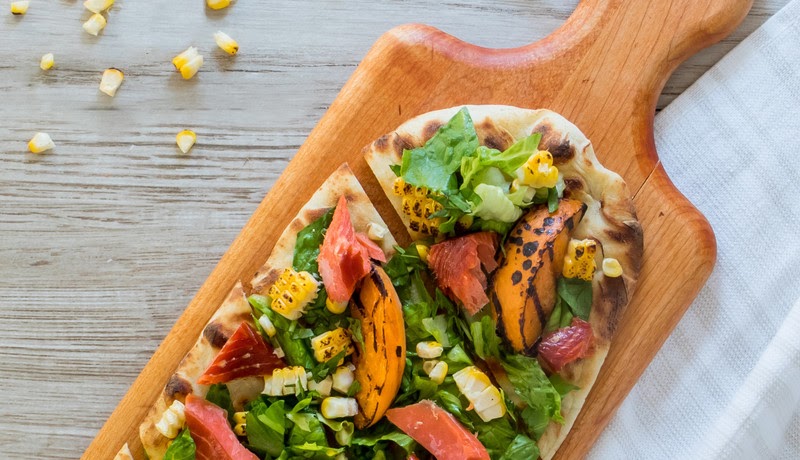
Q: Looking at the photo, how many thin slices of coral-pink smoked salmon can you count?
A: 6